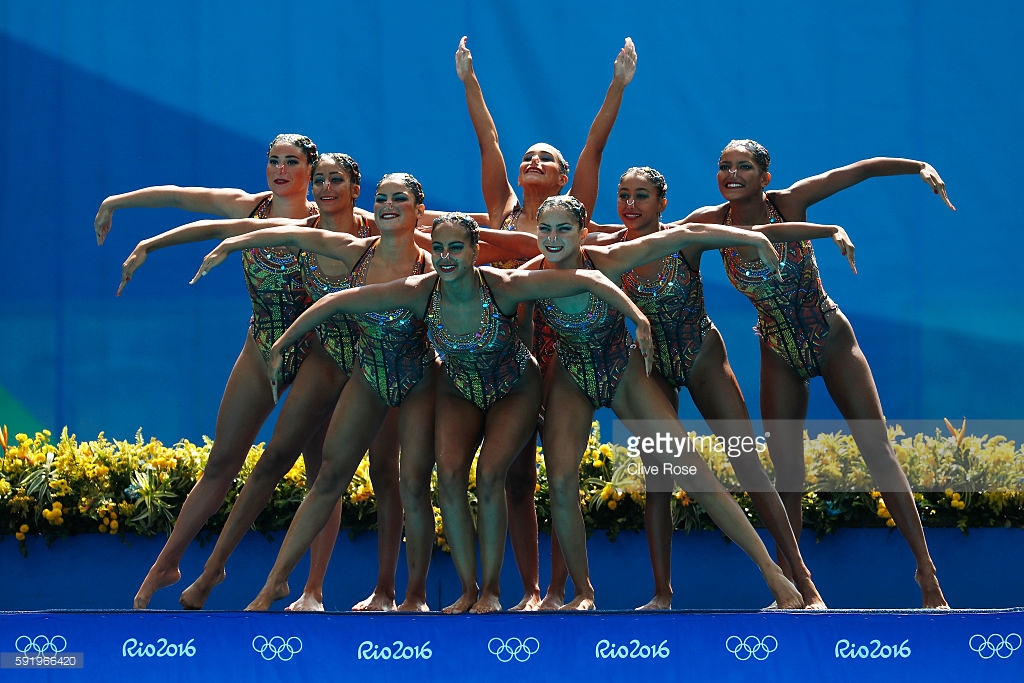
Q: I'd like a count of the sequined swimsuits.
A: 8